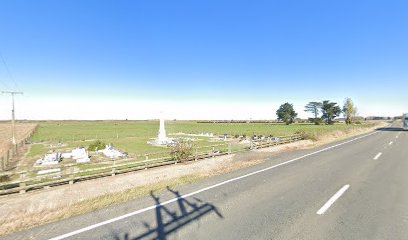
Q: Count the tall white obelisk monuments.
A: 1